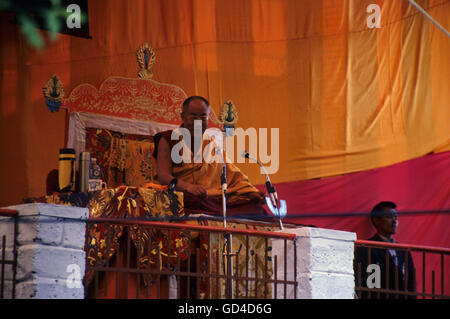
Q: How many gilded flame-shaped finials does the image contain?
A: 3